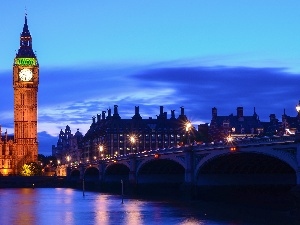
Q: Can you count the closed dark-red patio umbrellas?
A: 0